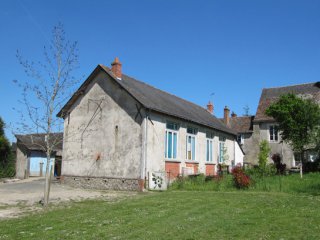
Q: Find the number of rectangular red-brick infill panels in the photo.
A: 3